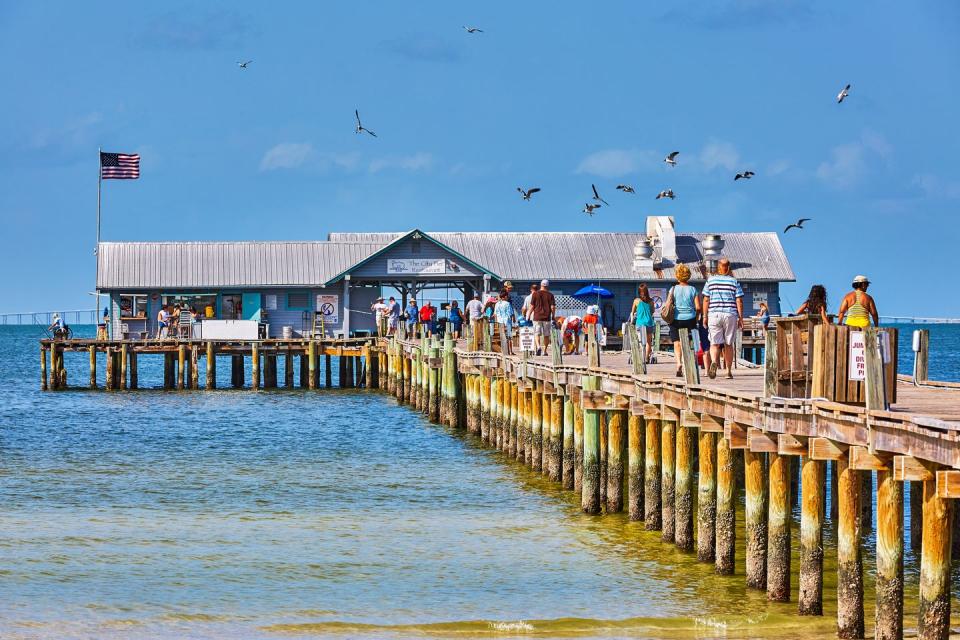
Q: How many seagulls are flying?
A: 12